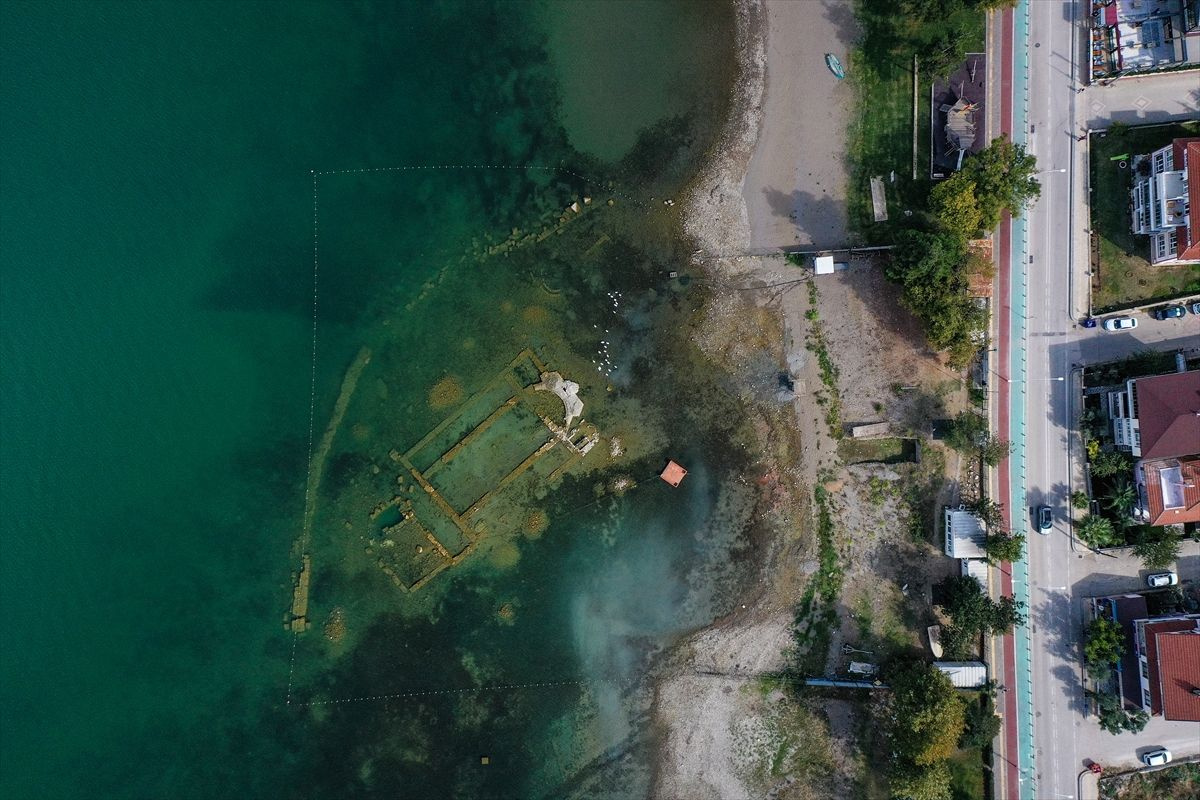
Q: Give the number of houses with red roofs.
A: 4